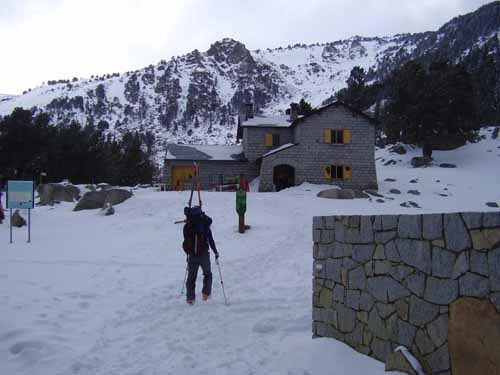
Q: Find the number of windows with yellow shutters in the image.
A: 3